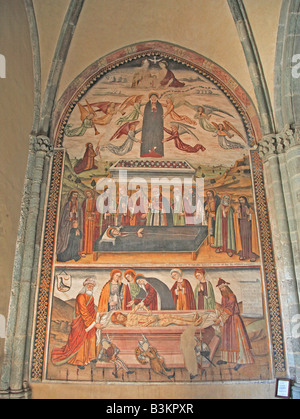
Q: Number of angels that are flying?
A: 8